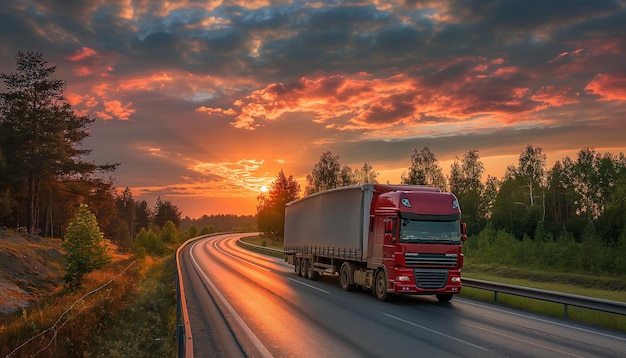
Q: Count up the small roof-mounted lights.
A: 2